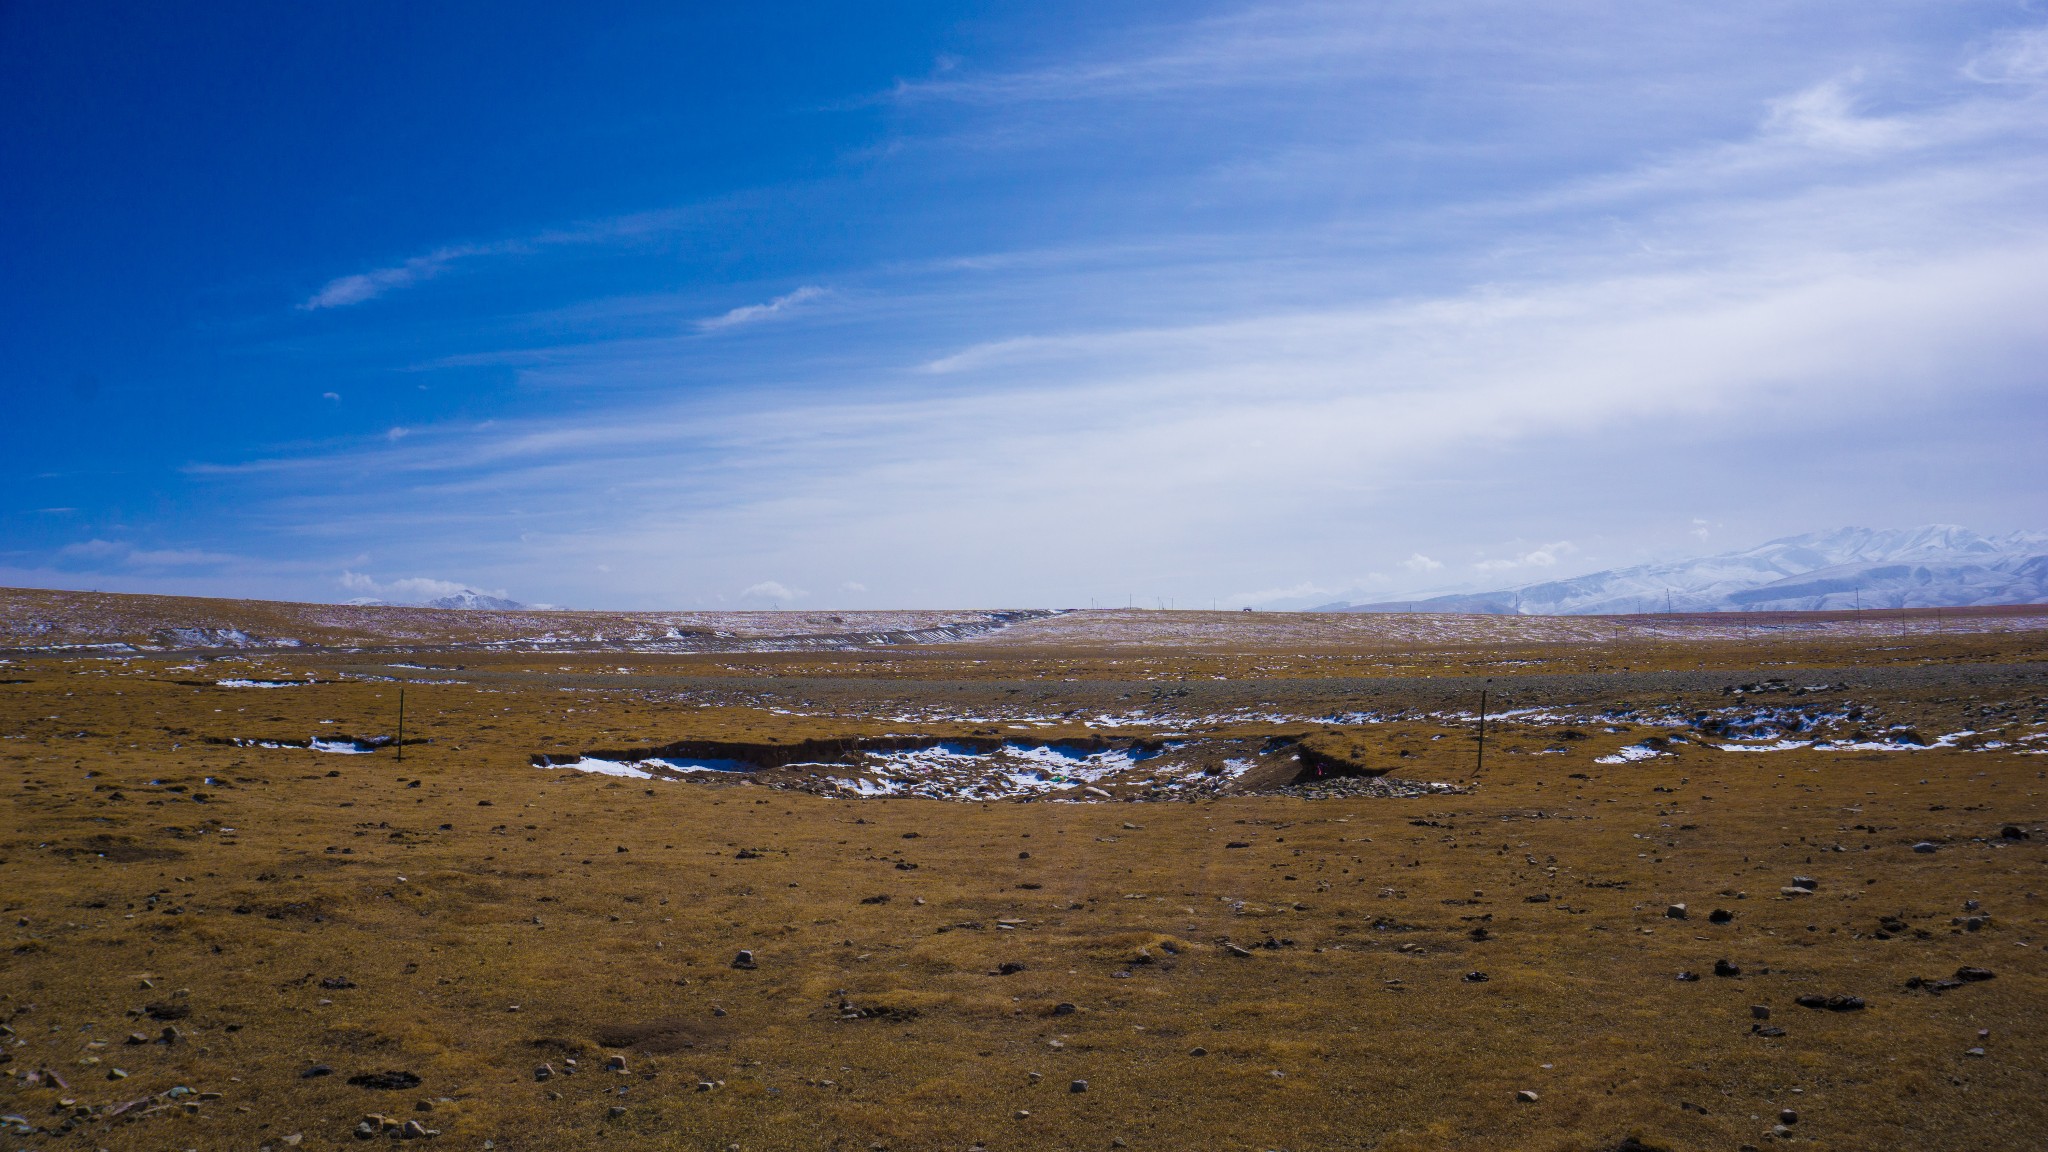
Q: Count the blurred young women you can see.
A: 0